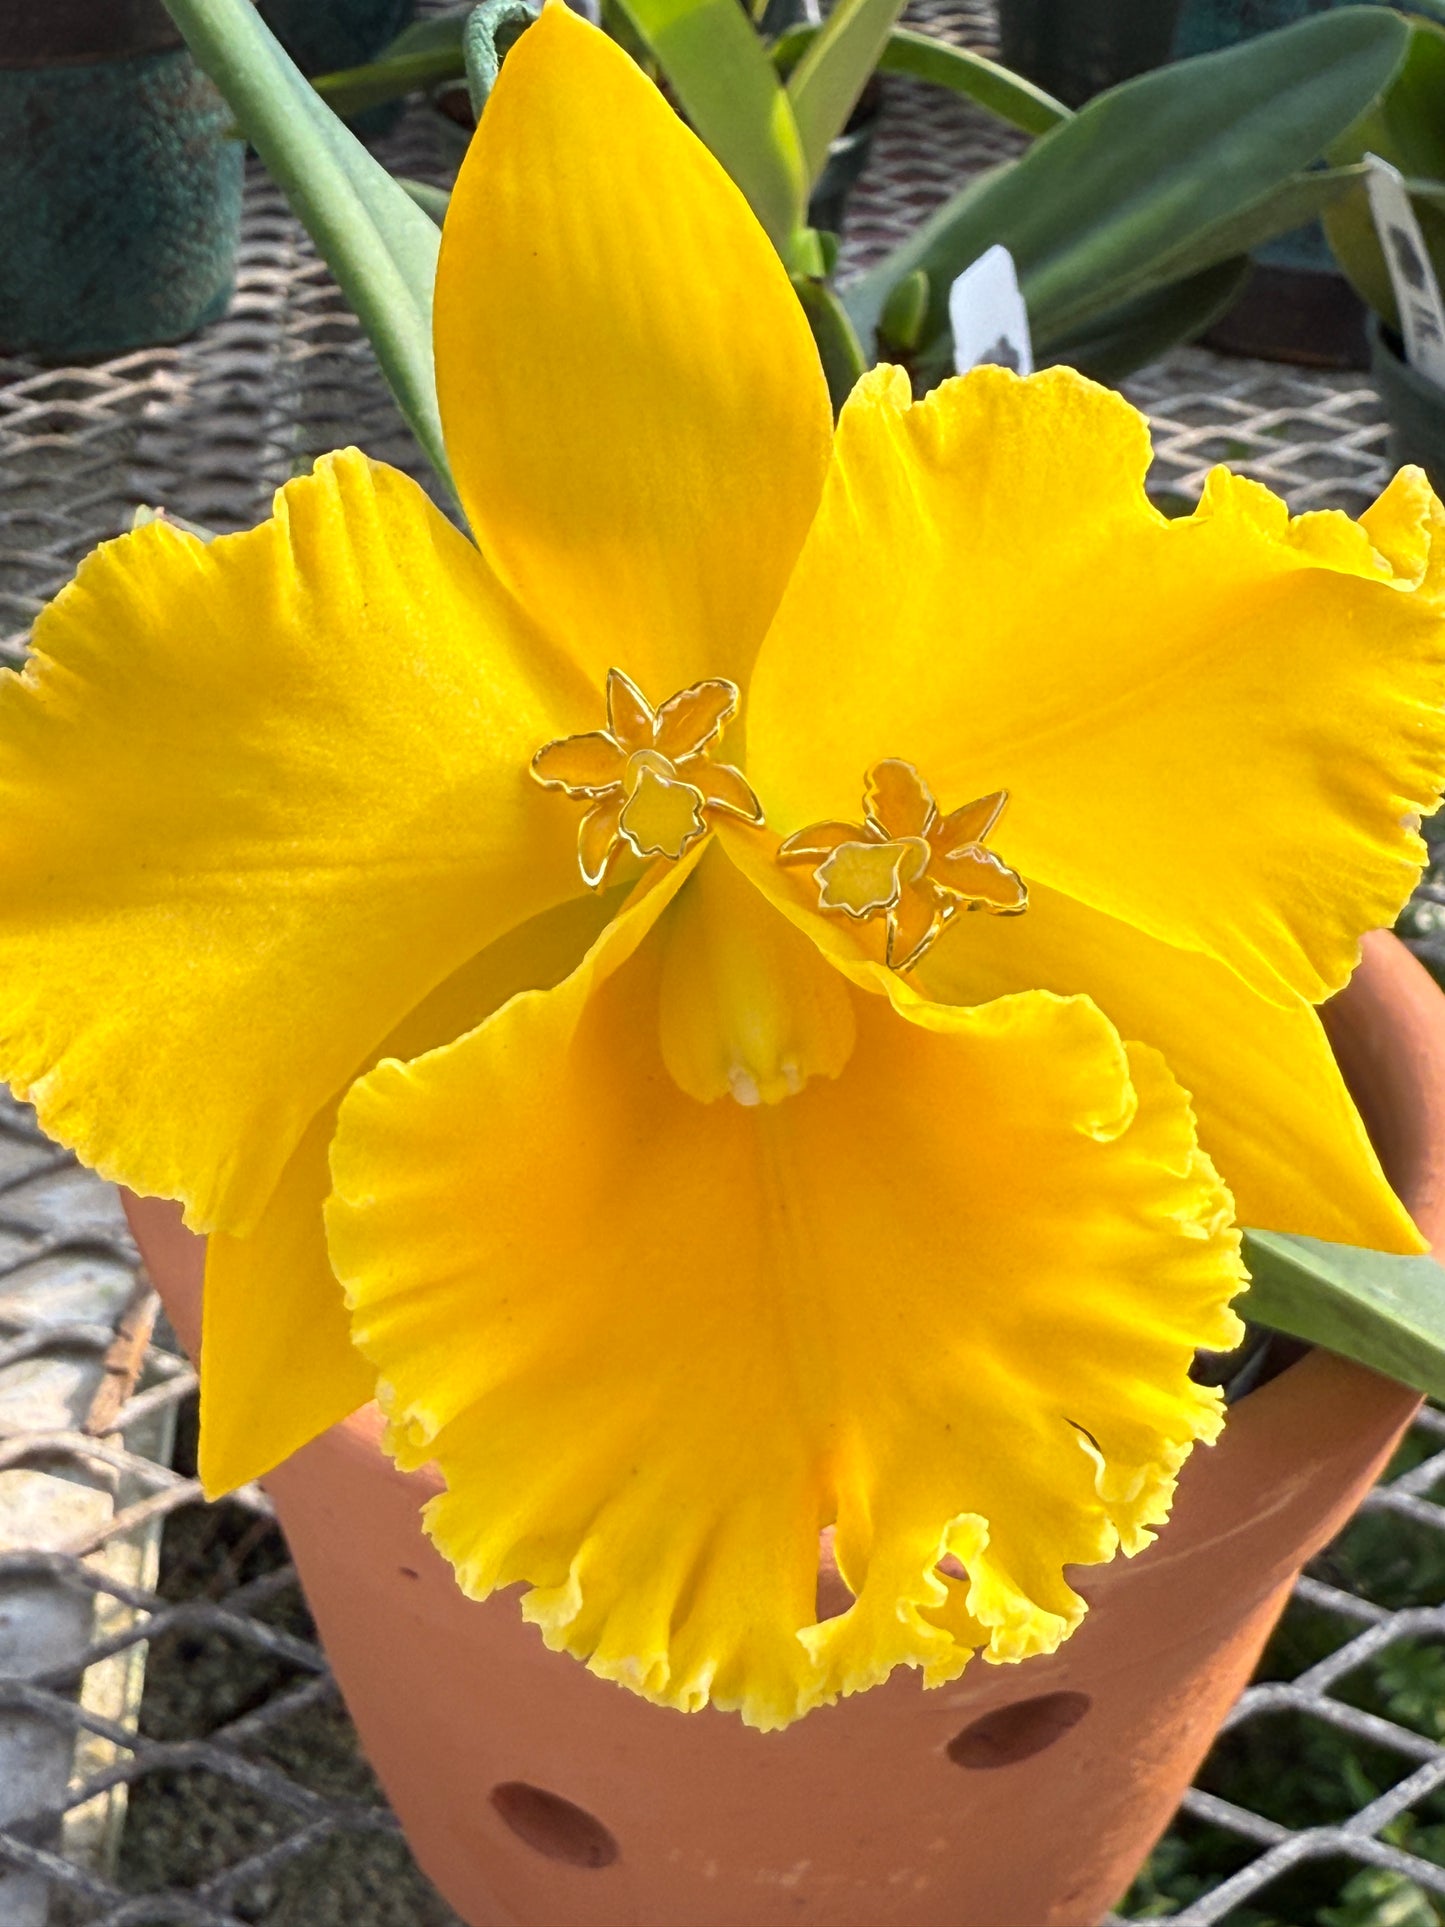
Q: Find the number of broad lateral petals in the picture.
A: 2